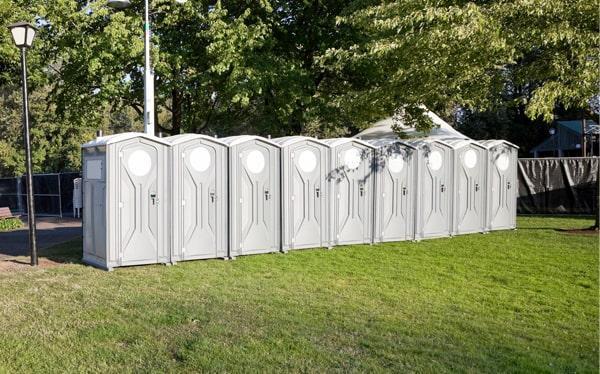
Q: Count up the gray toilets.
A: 9